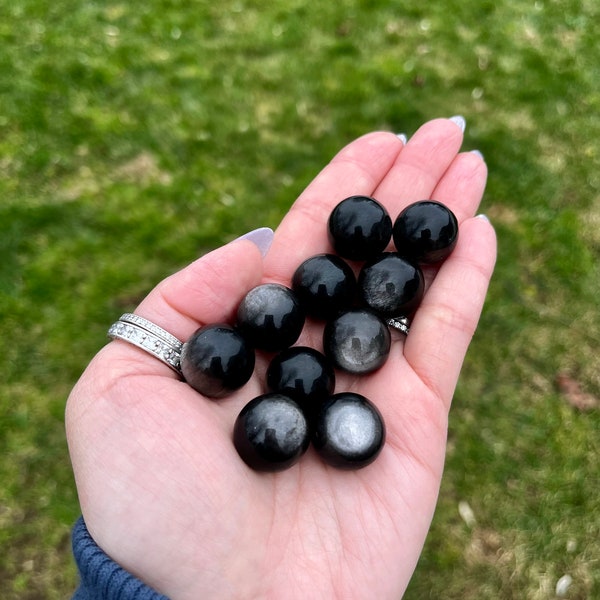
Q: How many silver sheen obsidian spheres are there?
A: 10